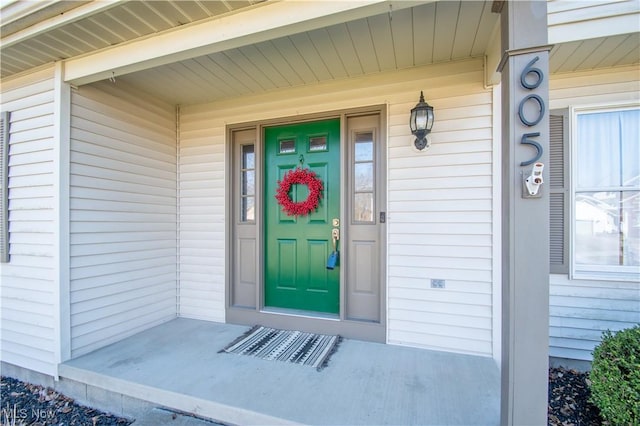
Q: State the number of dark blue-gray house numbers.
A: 3